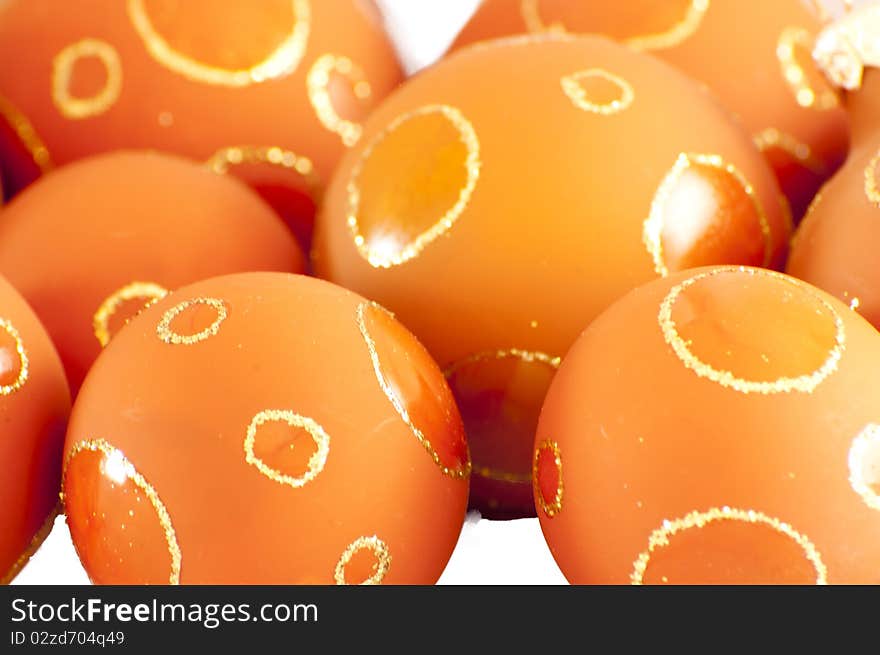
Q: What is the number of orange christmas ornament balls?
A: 8